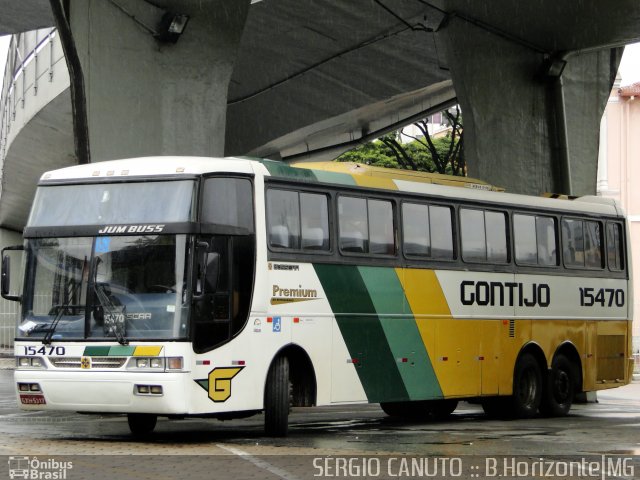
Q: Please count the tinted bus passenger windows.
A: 7